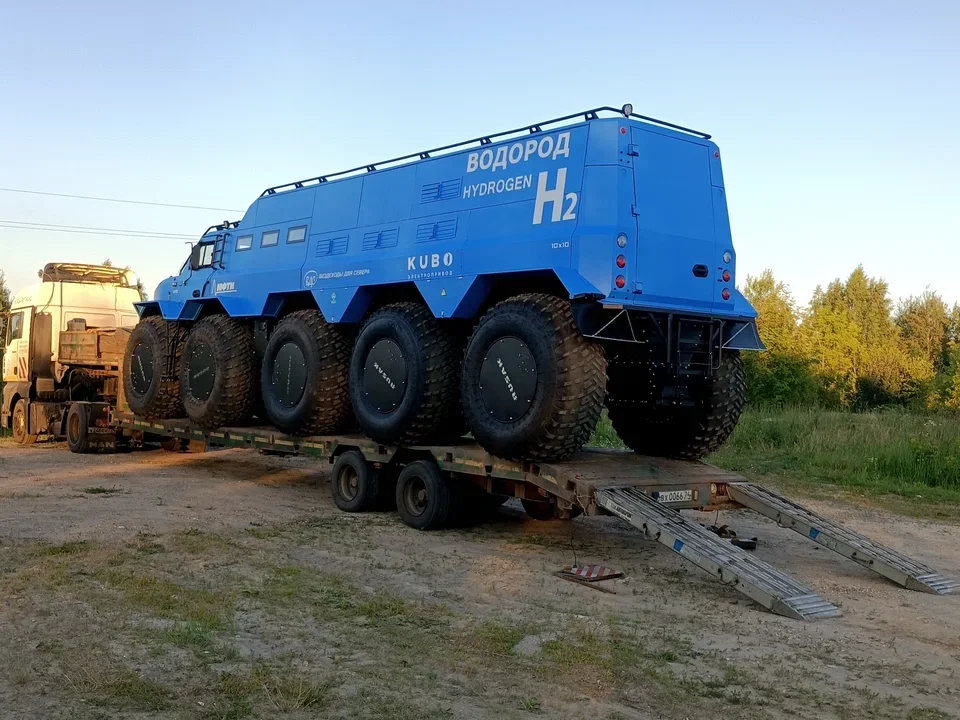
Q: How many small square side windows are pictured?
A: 3